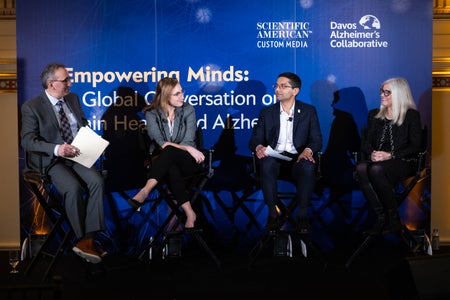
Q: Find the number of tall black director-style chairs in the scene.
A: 4